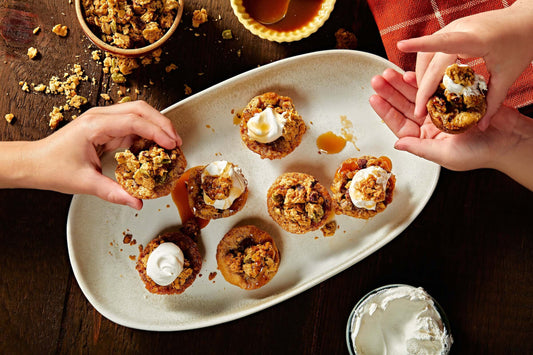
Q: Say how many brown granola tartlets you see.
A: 8